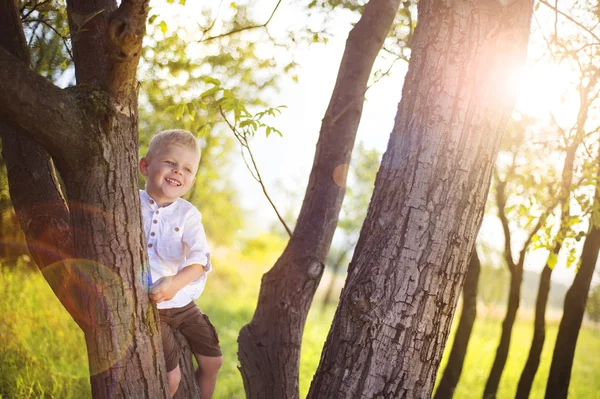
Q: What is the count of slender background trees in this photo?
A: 4